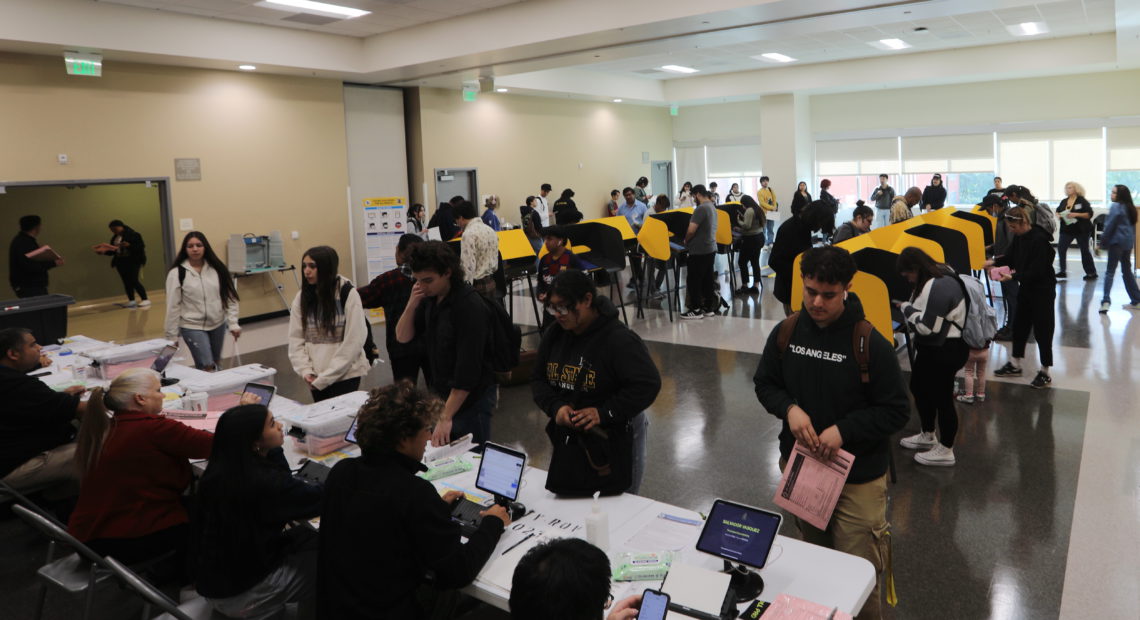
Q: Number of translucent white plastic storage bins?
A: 3